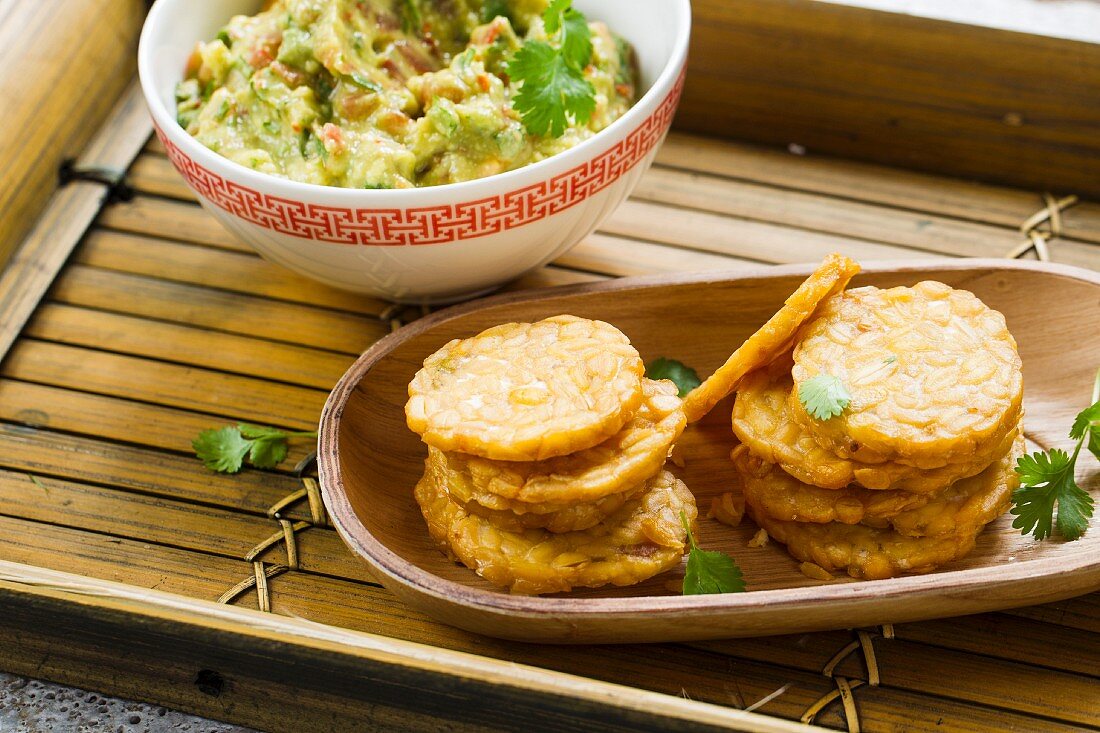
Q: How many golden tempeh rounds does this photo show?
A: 9